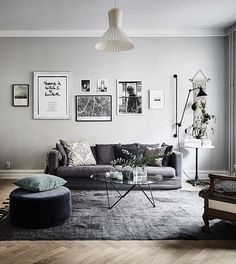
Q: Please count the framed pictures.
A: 7